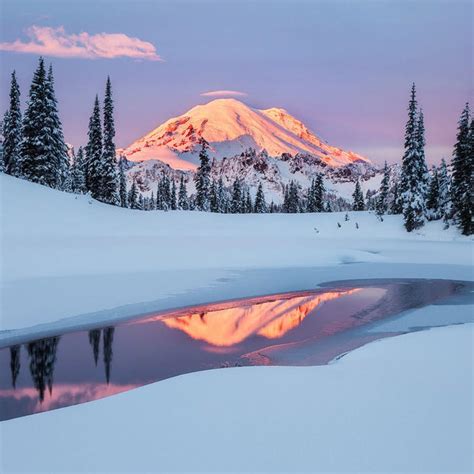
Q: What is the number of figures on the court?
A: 0